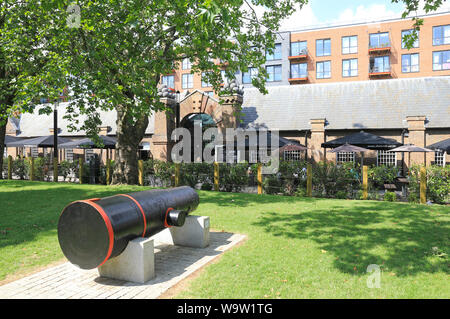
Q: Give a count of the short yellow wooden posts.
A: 12